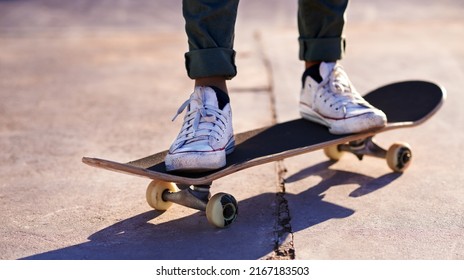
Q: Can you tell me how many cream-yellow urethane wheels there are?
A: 4